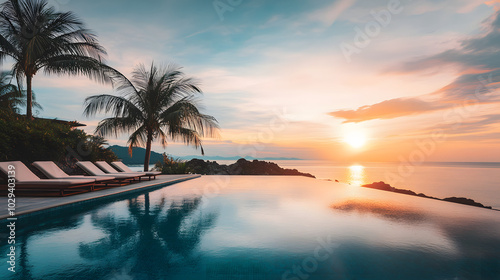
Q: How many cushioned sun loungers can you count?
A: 5